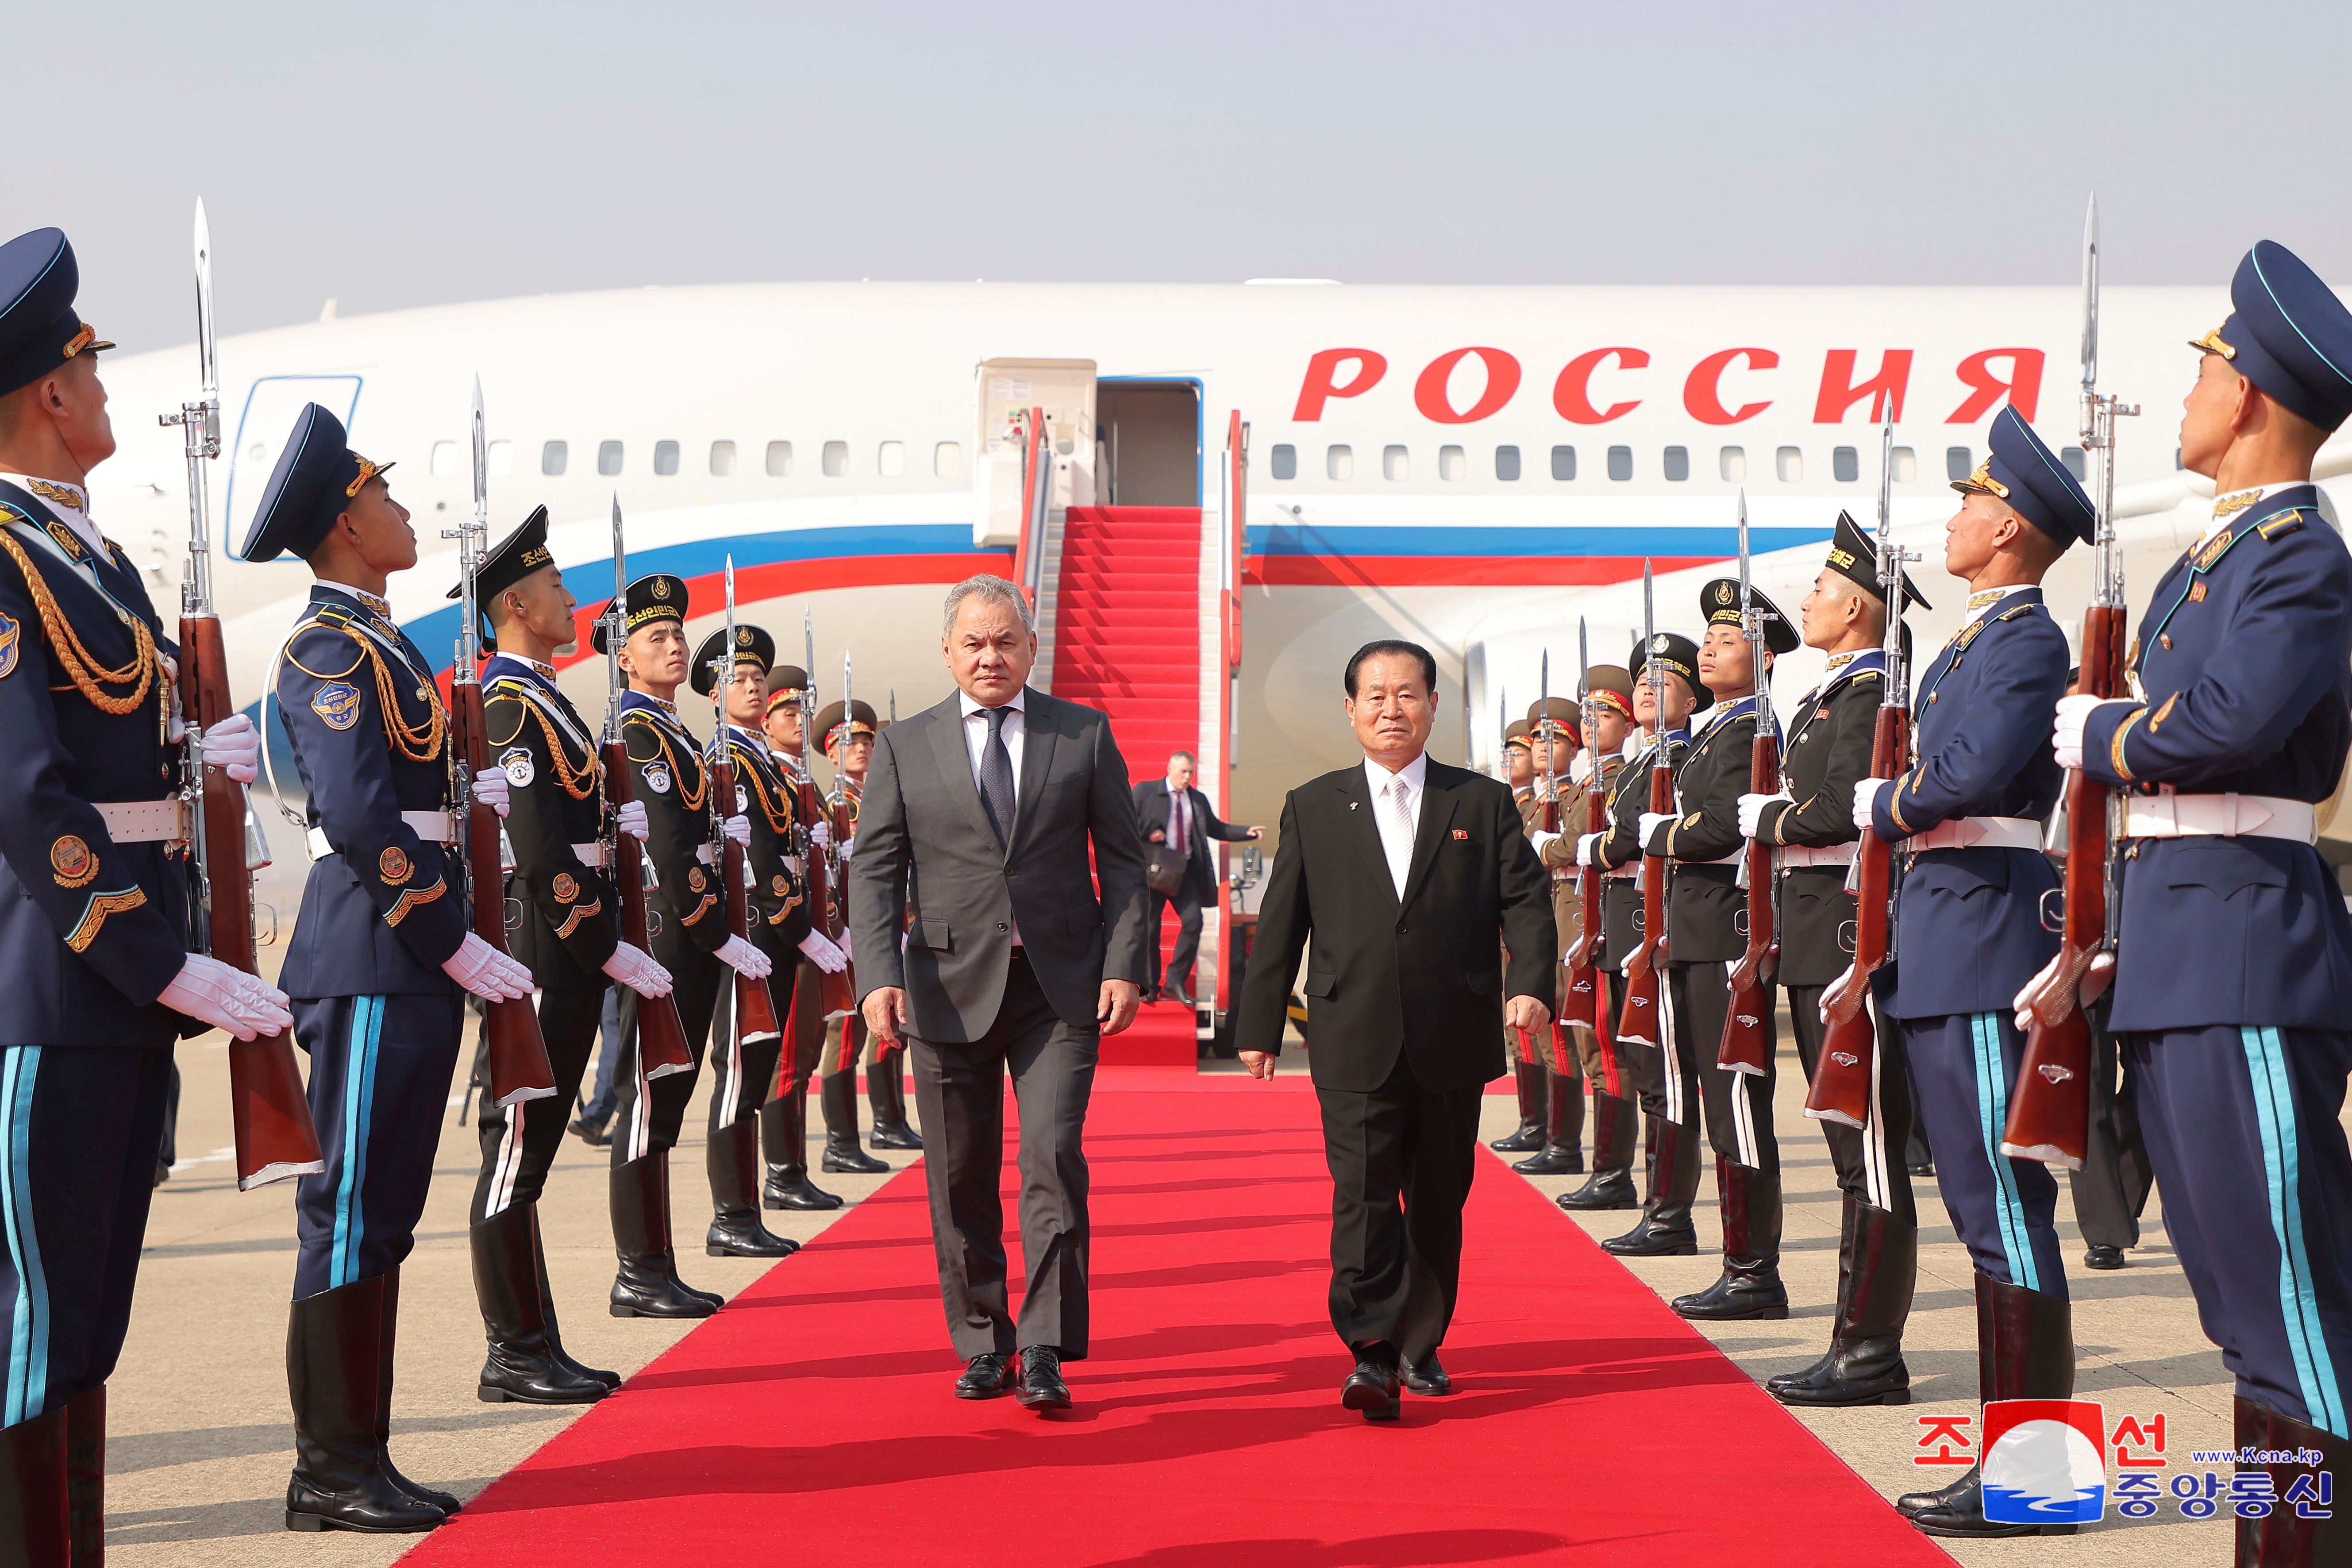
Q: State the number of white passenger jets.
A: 1